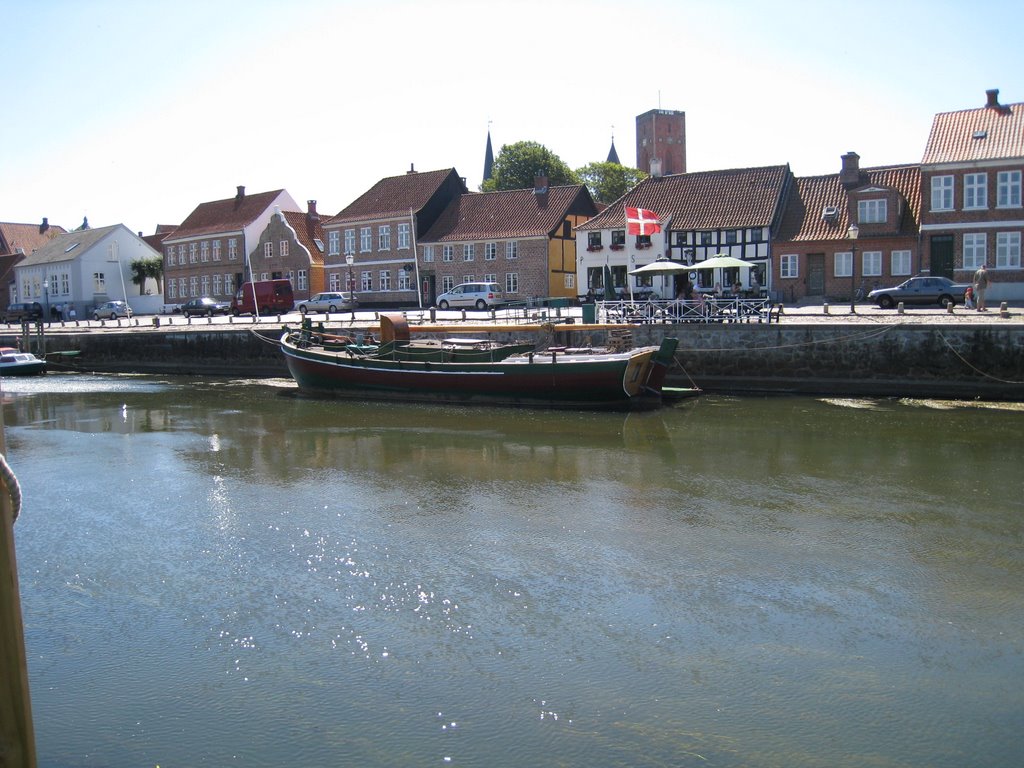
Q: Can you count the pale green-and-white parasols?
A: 2